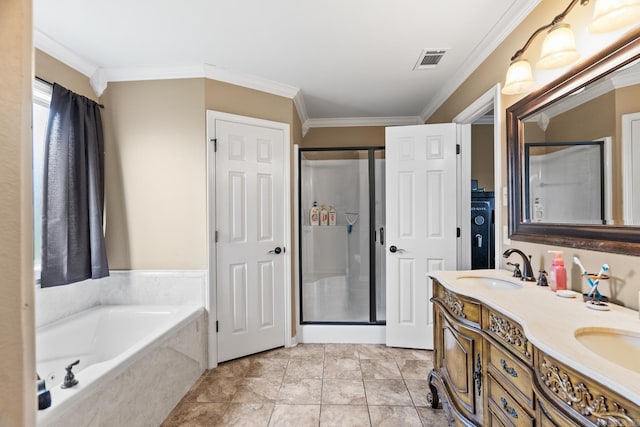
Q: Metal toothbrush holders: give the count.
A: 1